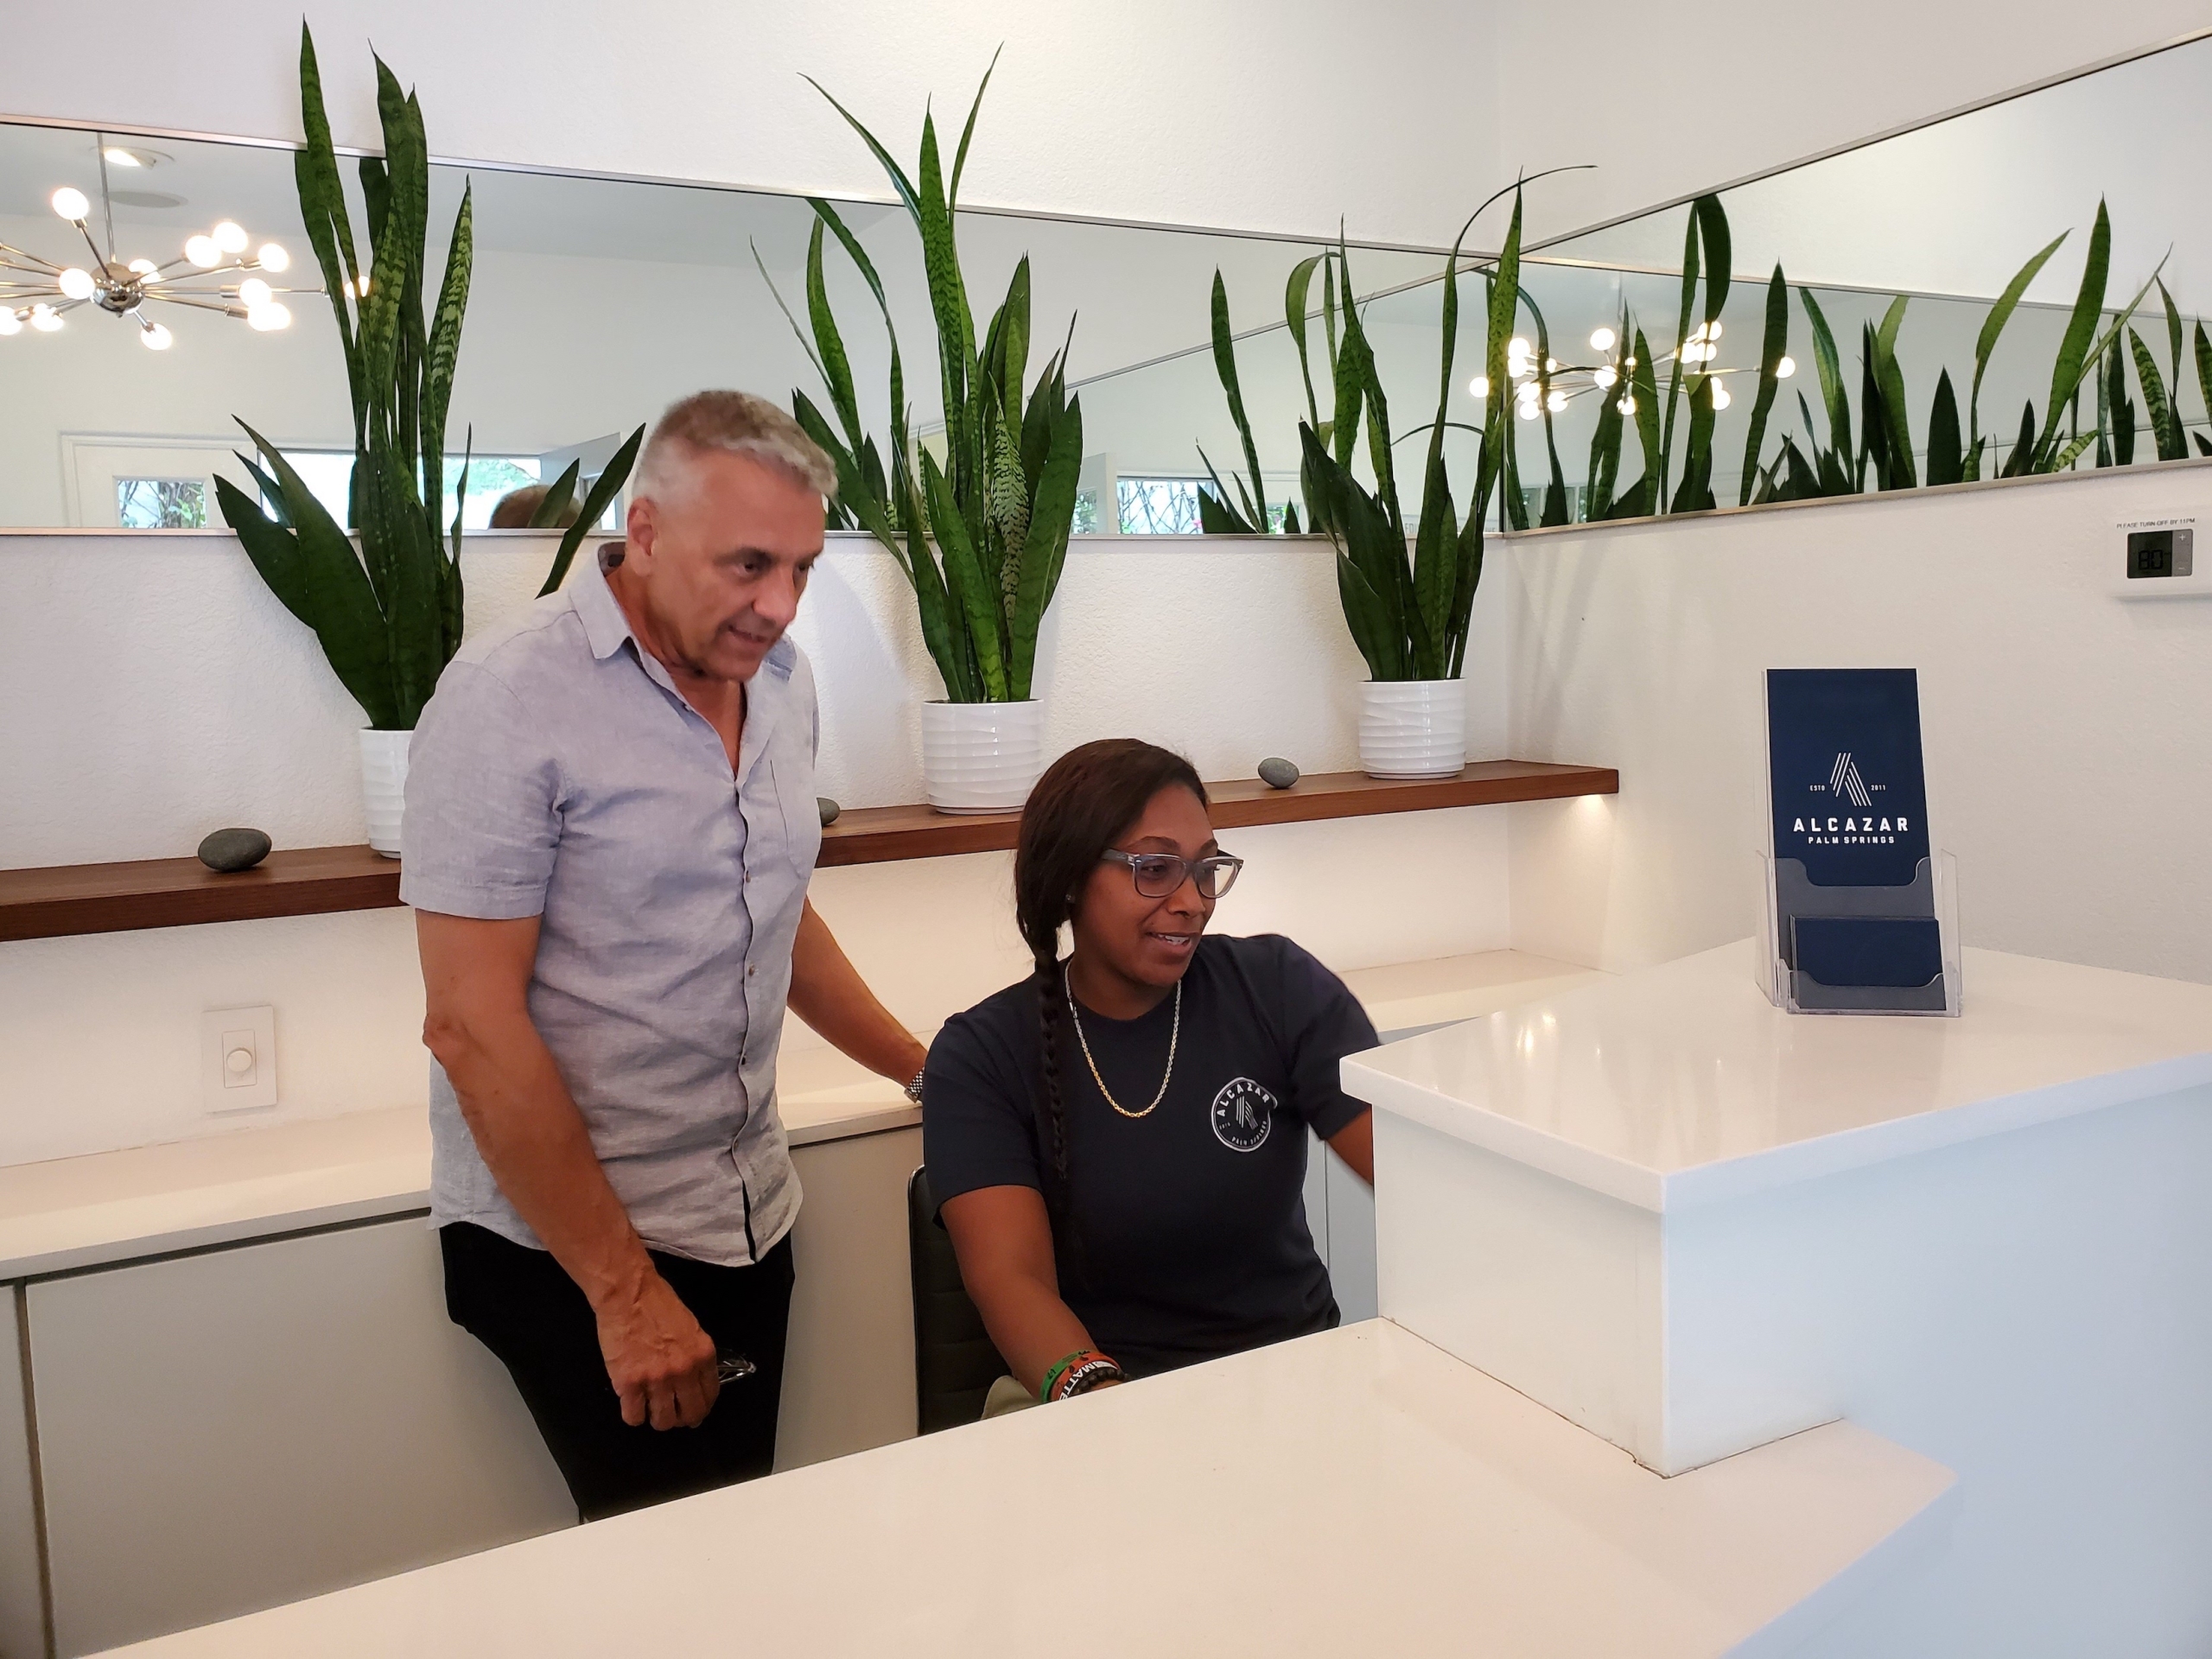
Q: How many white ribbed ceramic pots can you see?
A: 3